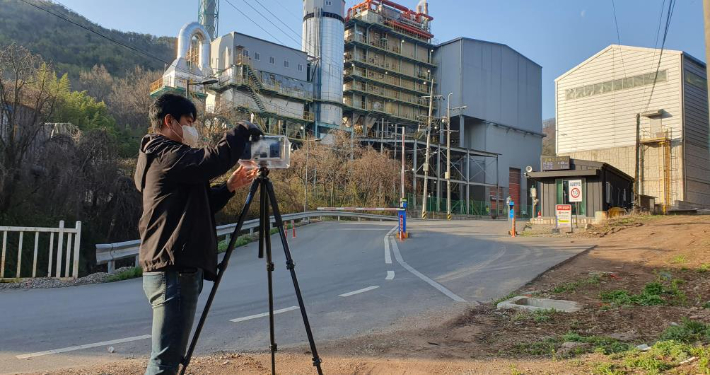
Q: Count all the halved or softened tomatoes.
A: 0